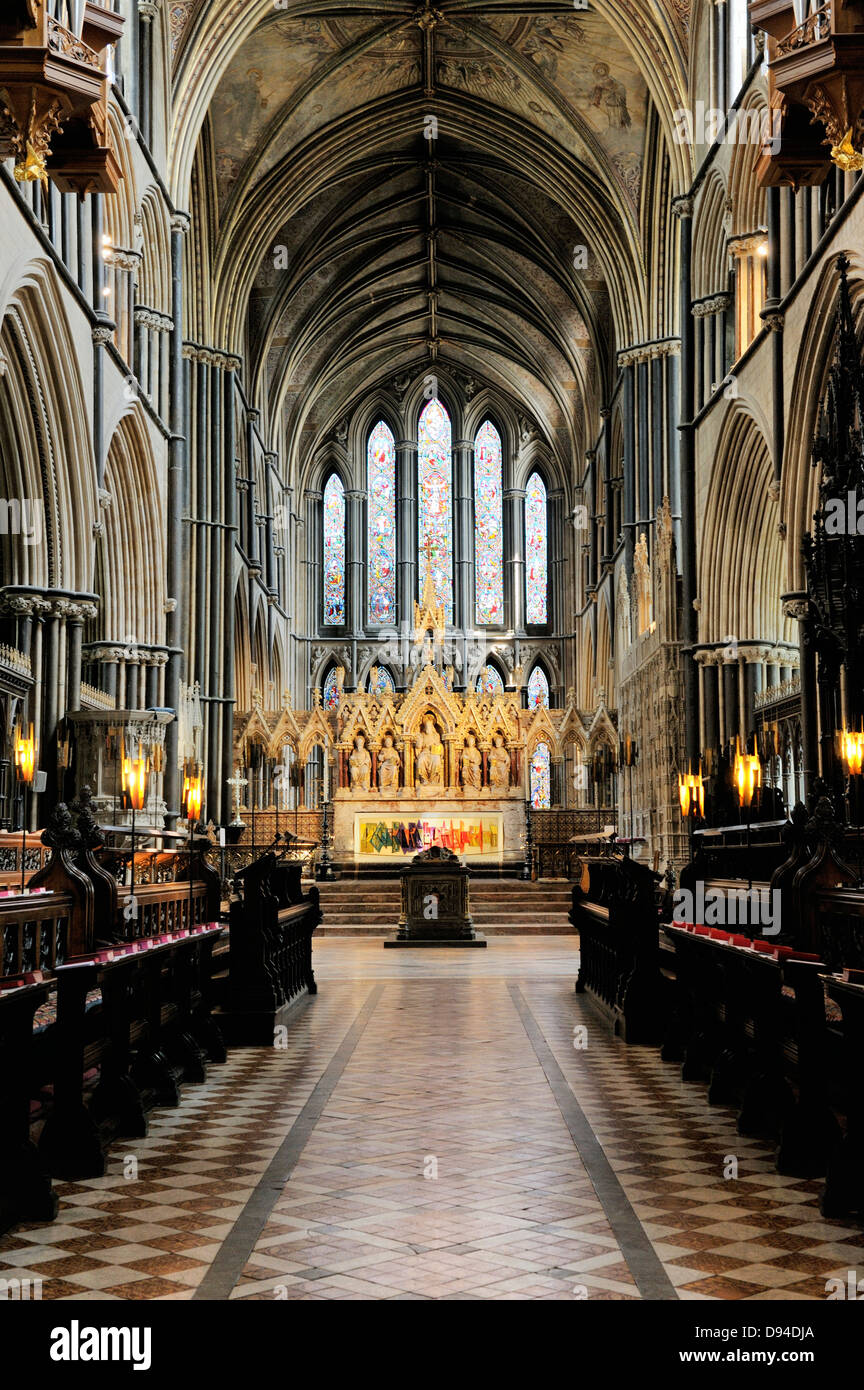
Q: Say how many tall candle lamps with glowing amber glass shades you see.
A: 6